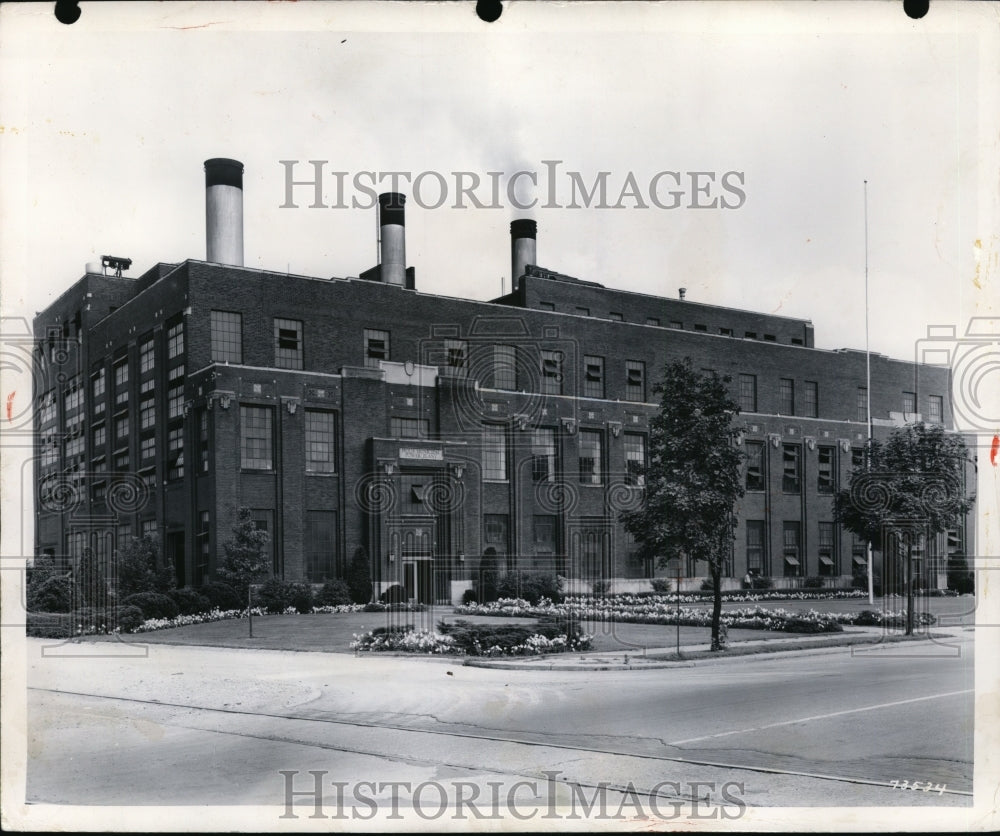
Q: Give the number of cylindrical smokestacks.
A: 3